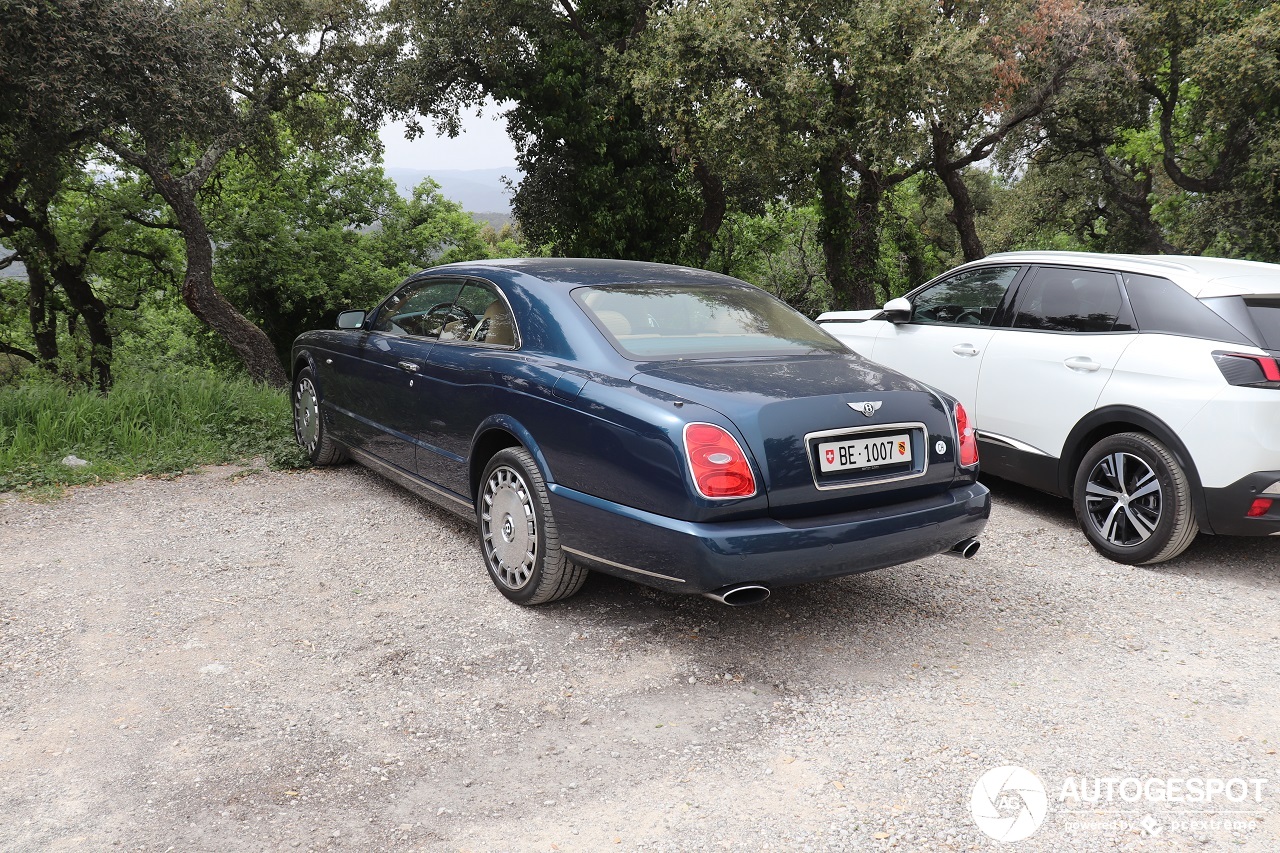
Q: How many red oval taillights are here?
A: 2